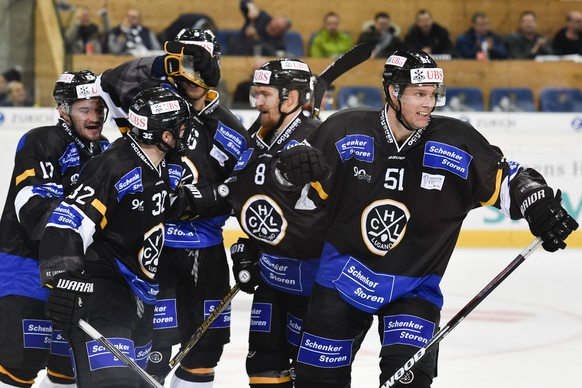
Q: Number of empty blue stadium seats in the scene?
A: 4